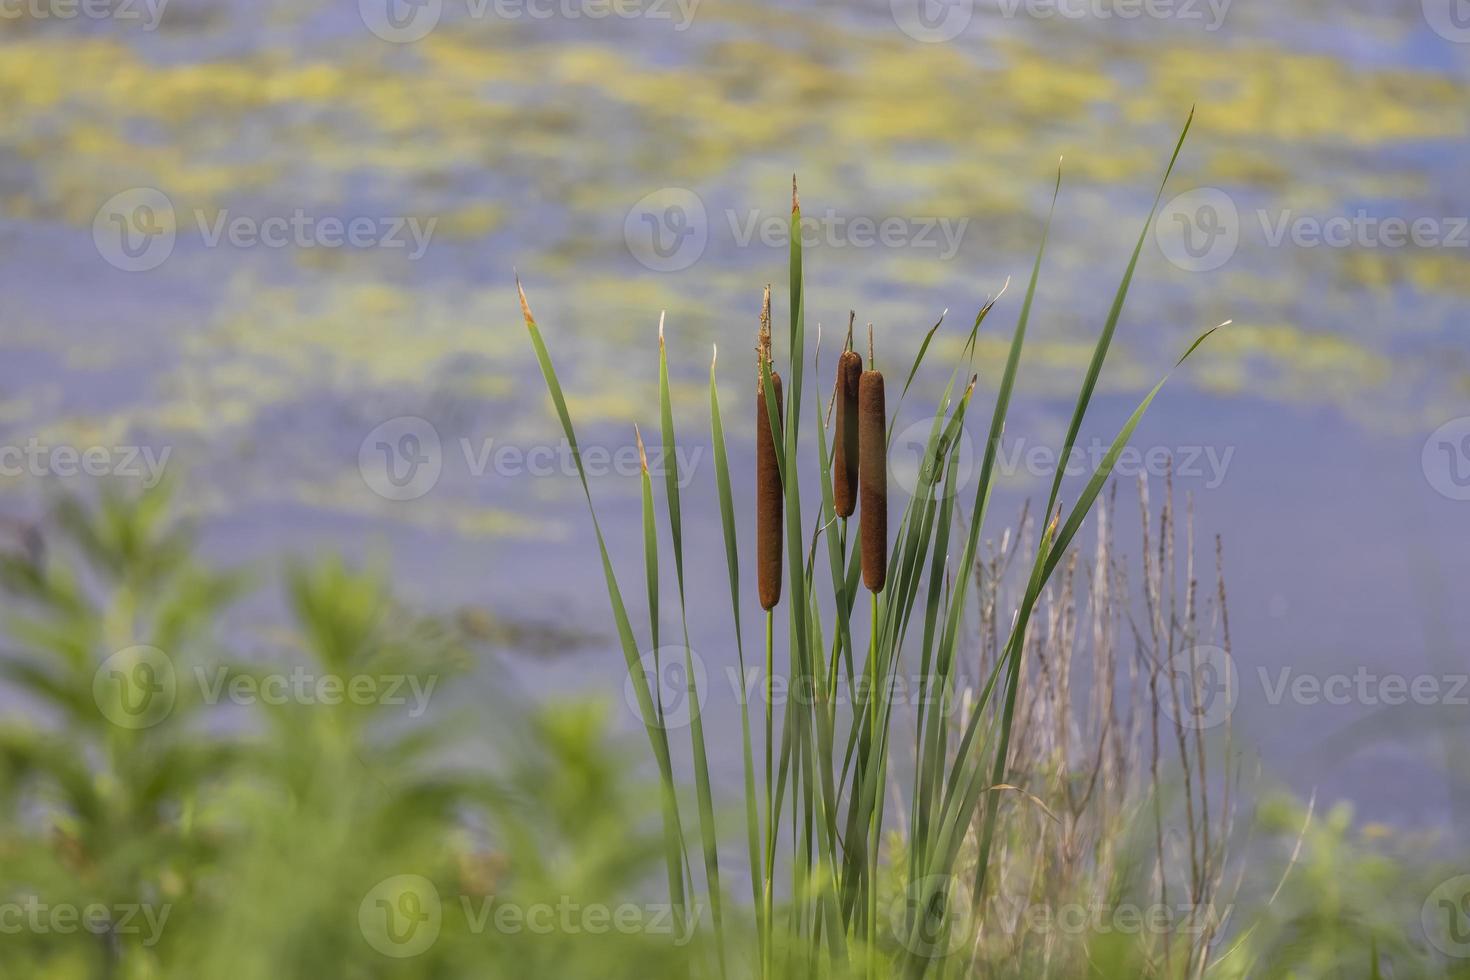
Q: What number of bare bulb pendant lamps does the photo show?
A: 0